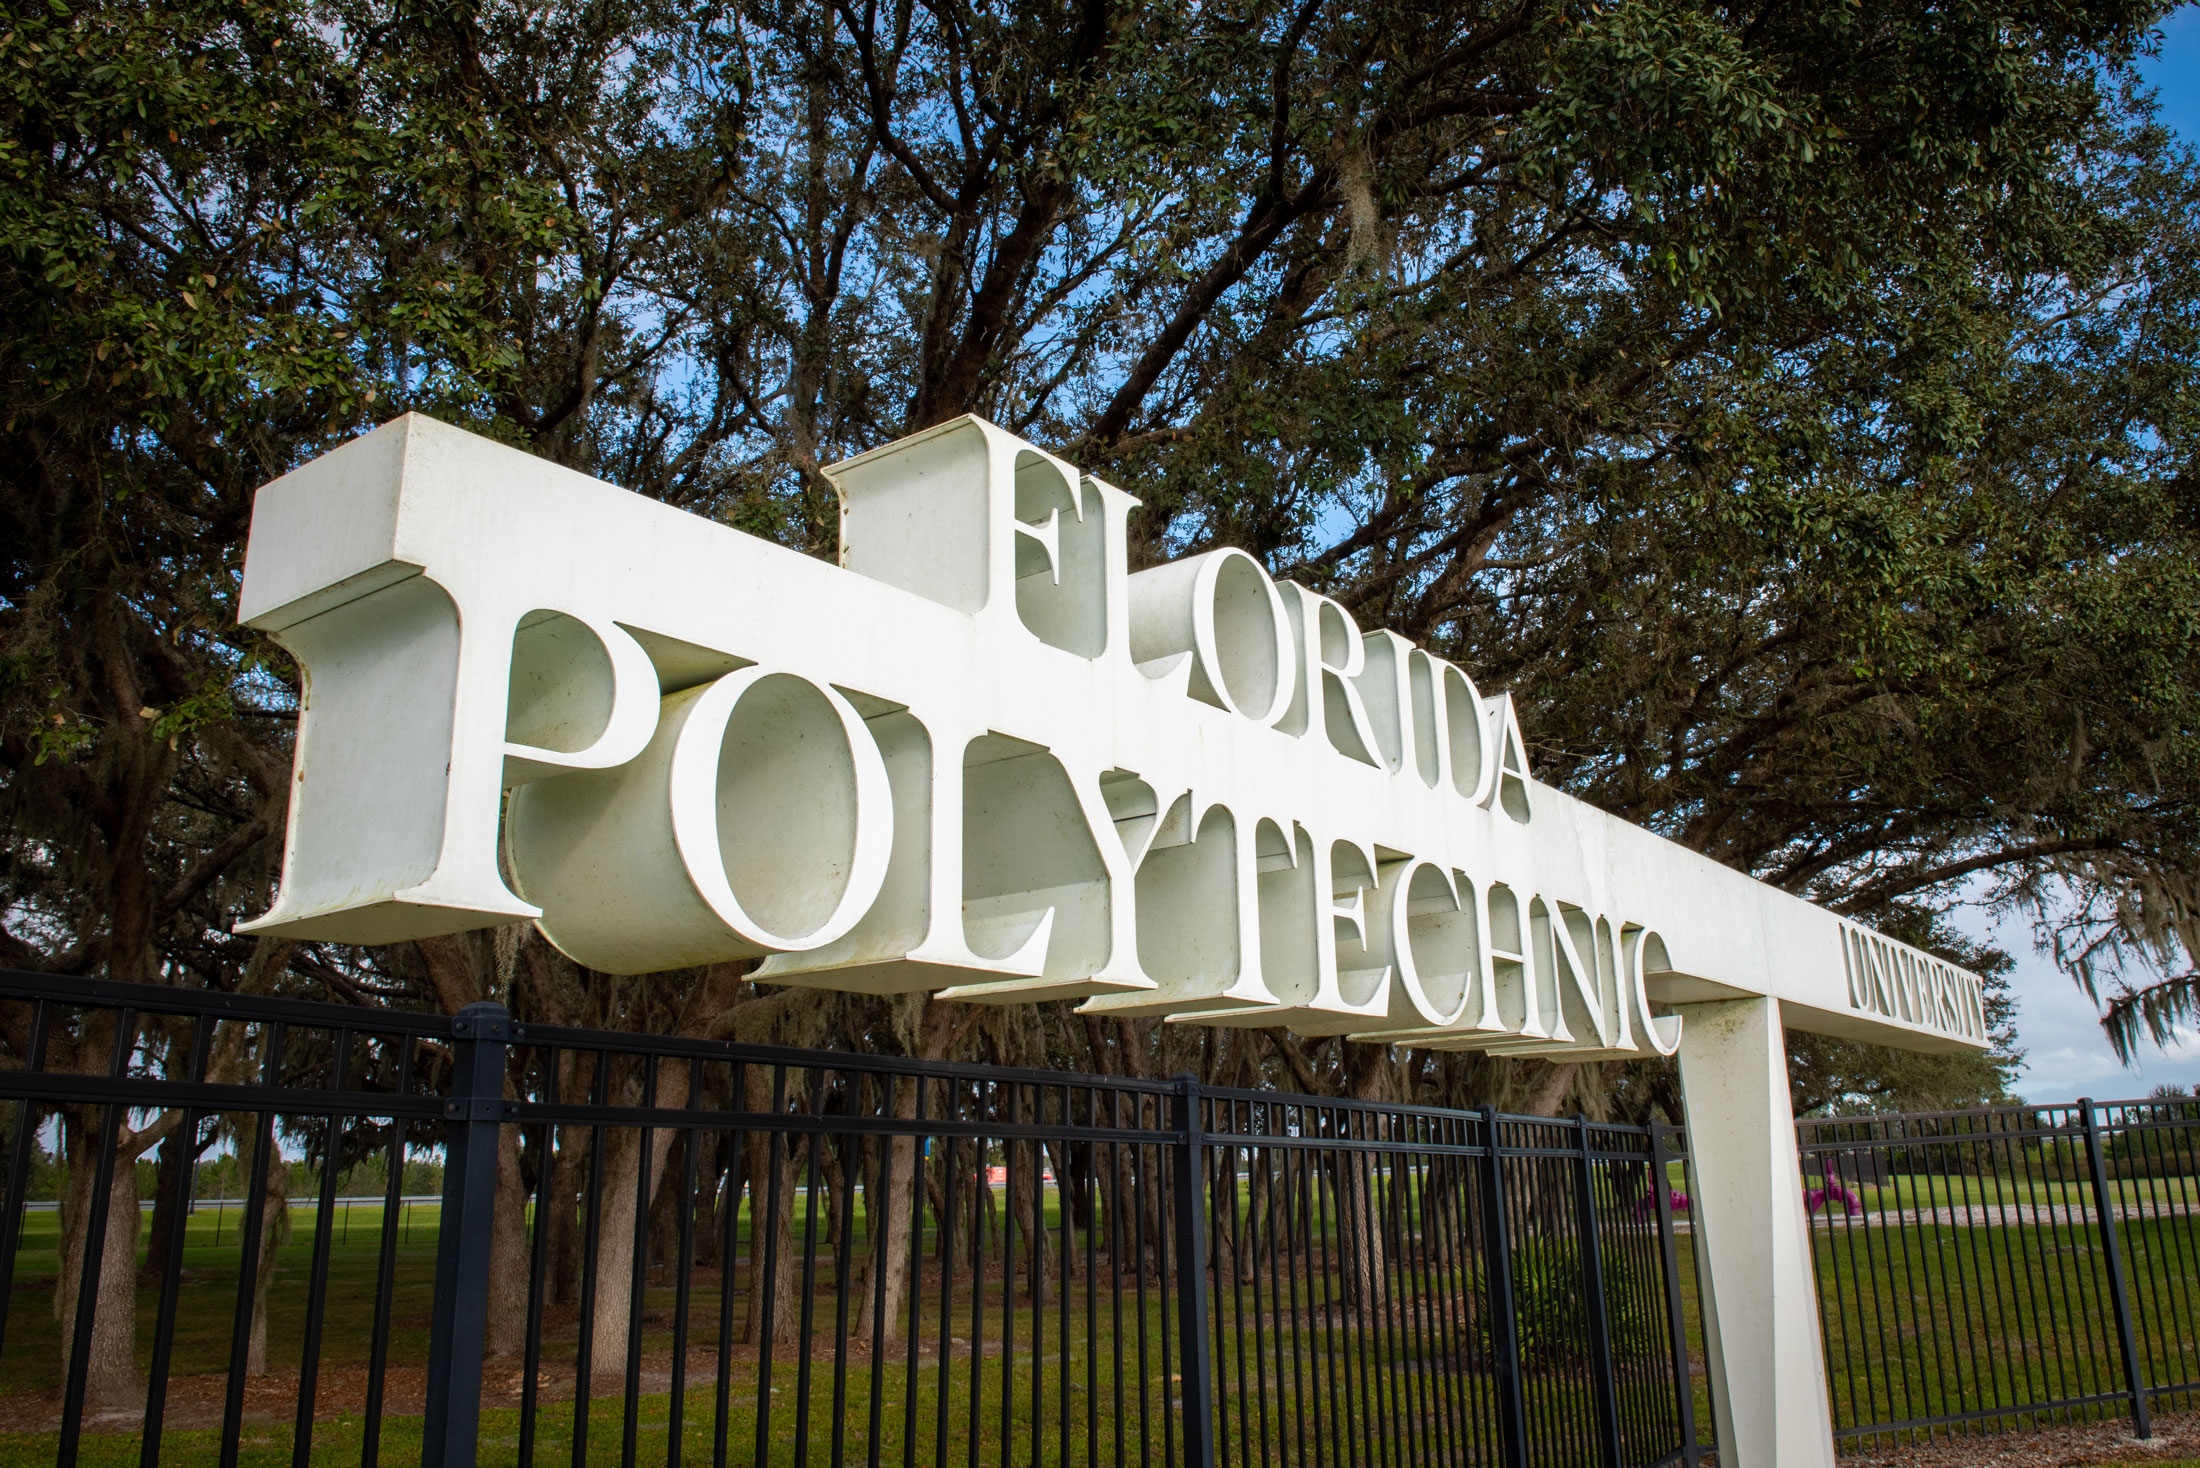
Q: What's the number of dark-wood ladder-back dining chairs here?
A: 0